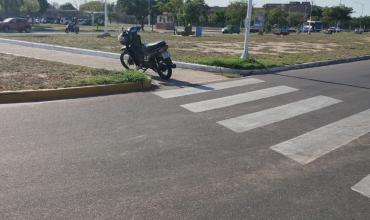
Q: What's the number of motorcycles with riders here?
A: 1